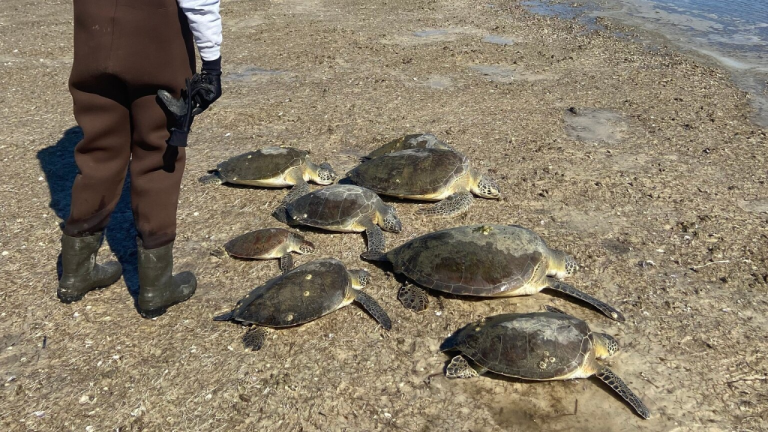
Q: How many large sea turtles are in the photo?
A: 7